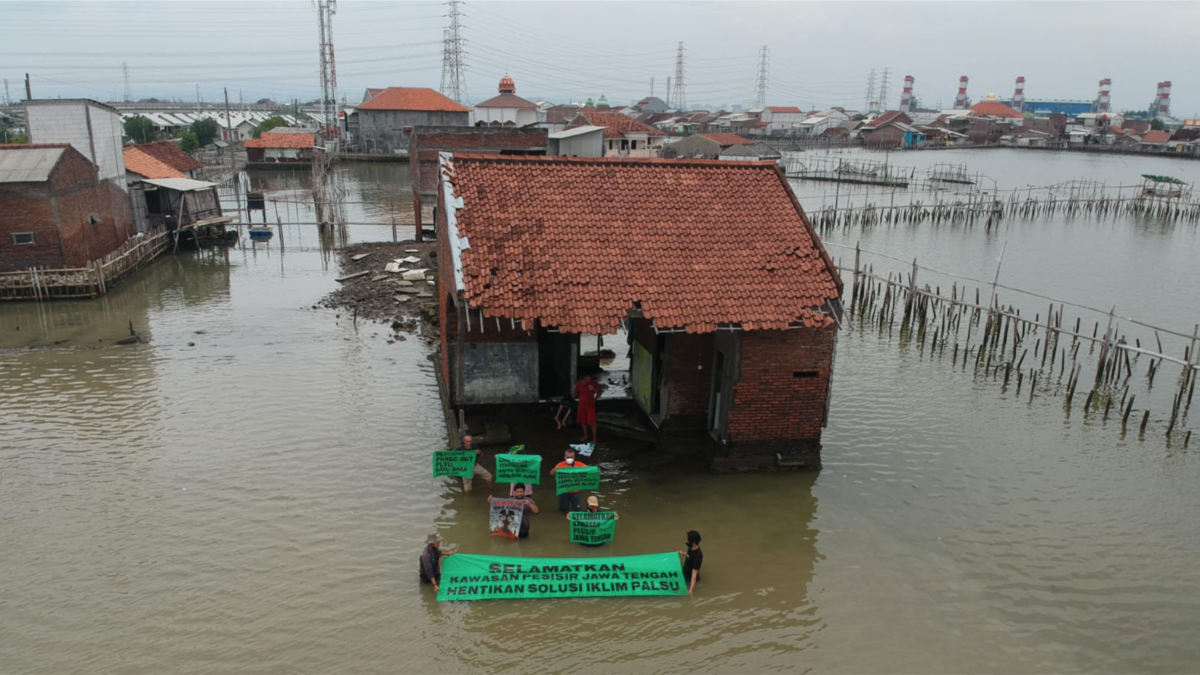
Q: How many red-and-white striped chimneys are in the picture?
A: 5